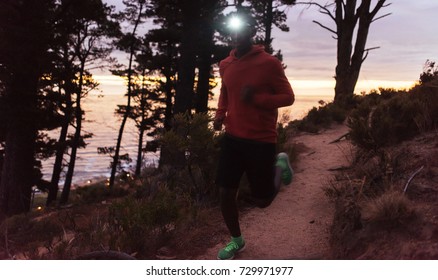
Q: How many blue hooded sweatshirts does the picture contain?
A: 0